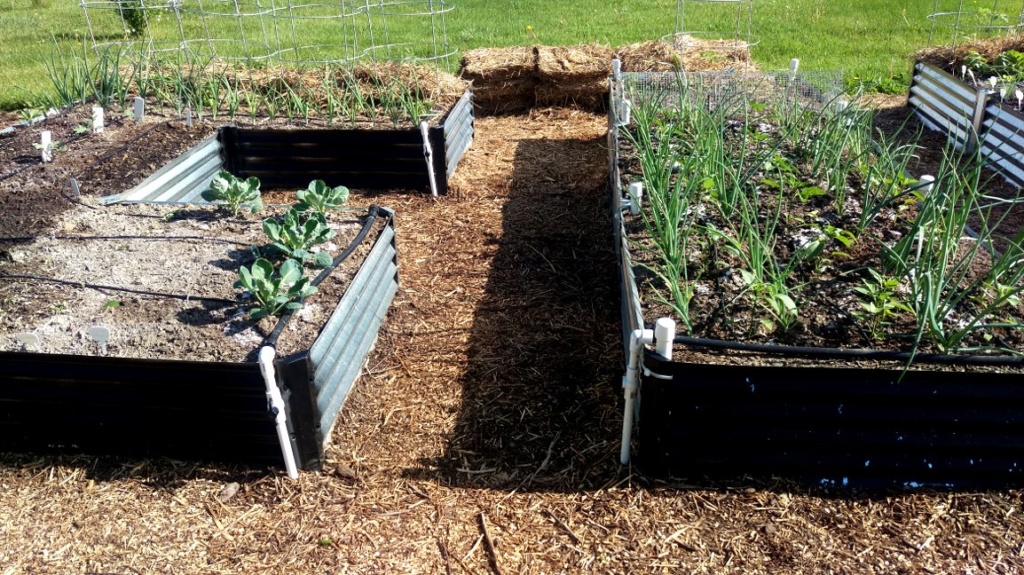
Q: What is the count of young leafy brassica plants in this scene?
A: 4